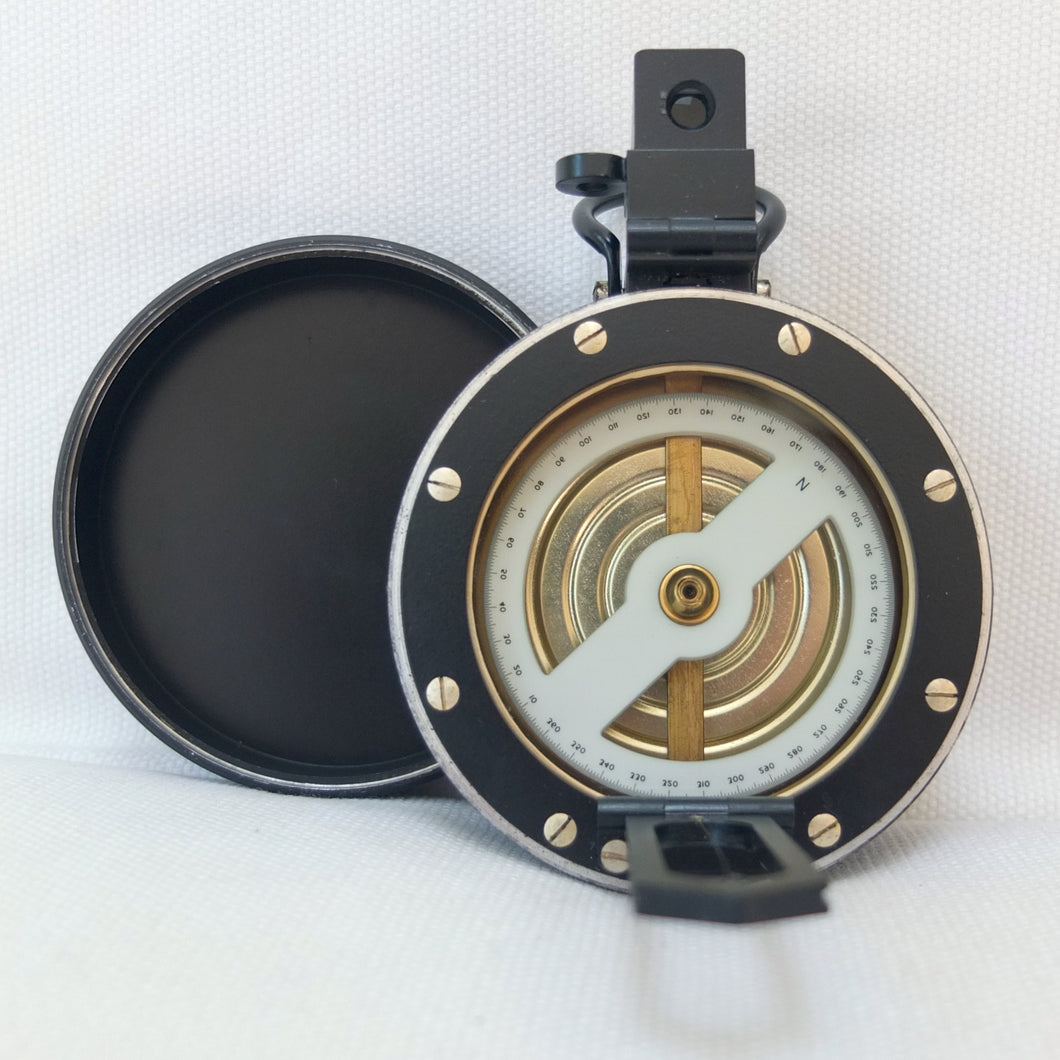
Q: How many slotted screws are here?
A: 9